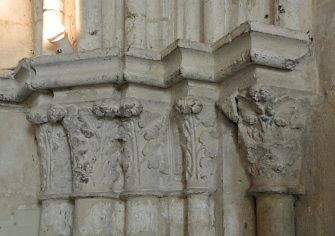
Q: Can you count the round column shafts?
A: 5